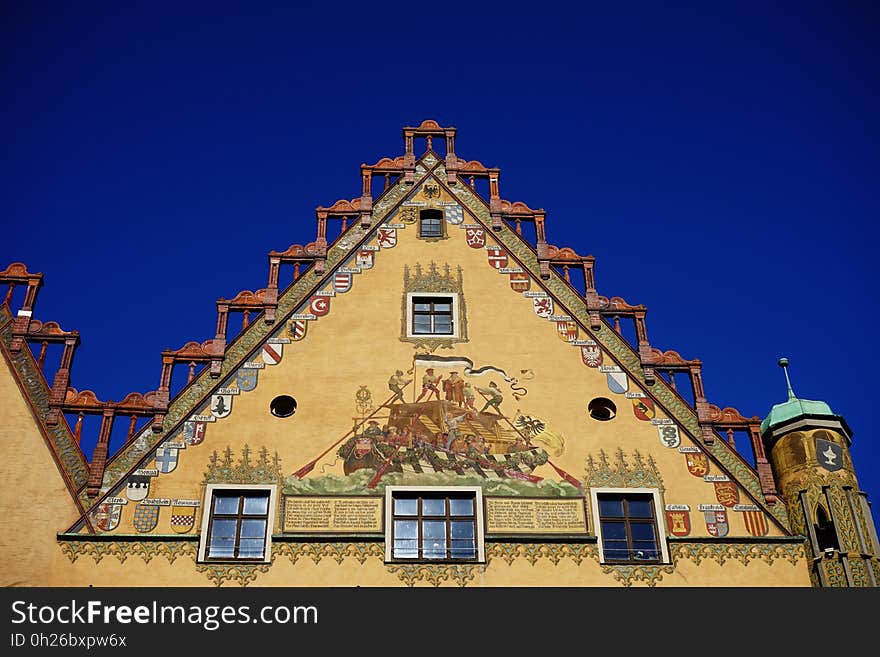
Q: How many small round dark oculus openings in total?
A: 2